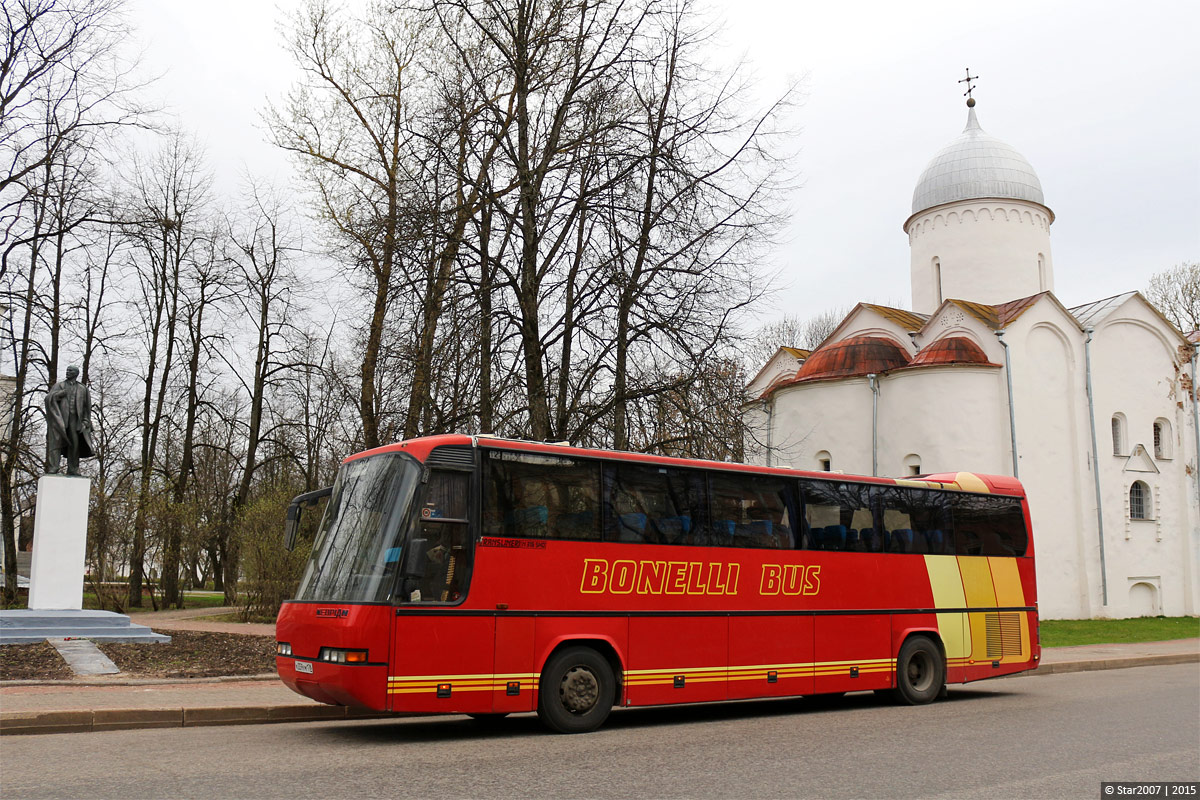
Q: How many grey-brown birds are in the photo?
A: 0